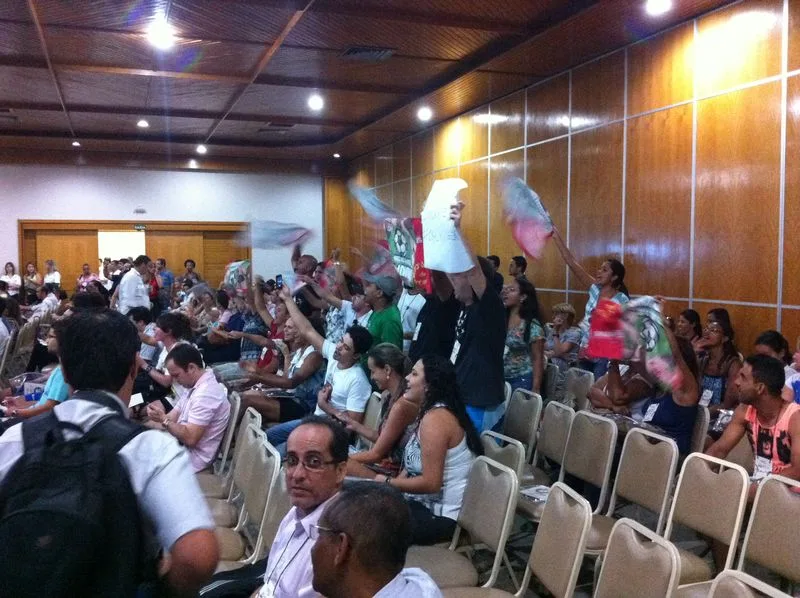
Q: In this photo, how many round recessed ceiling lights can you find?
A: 8